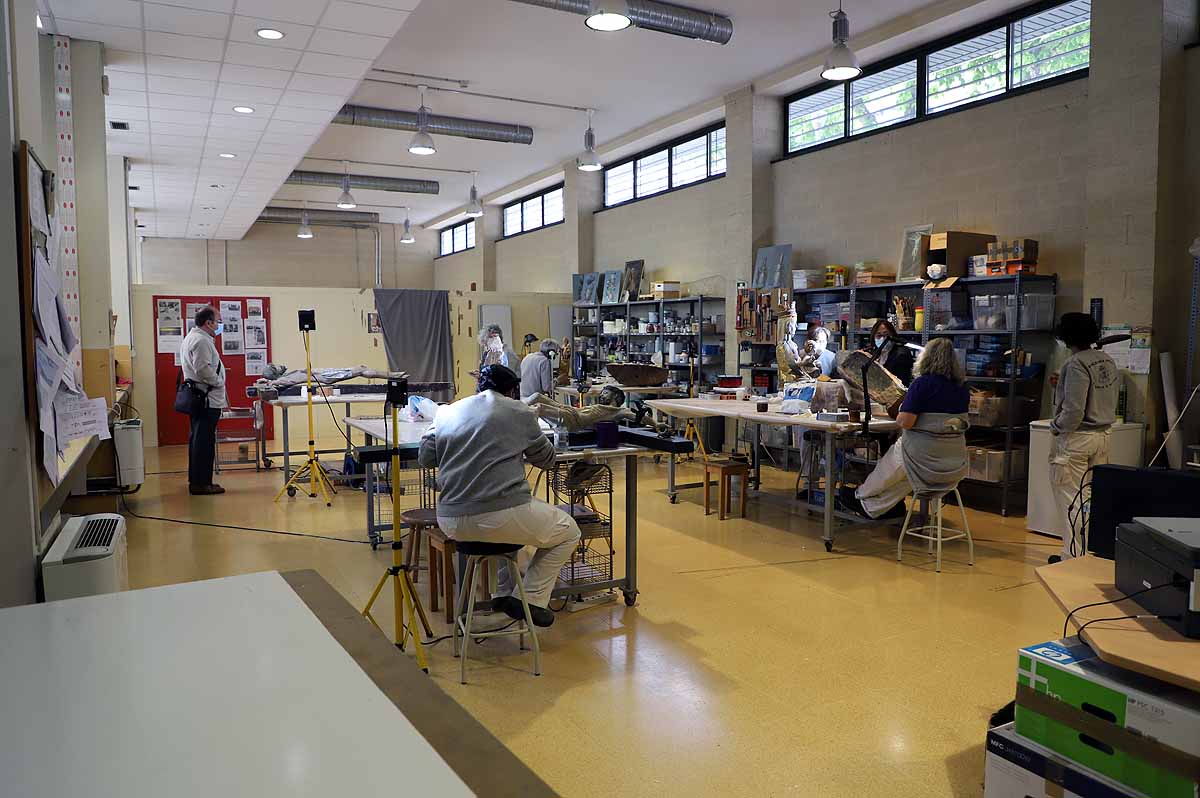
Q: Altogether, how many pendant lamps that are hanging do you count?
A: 8